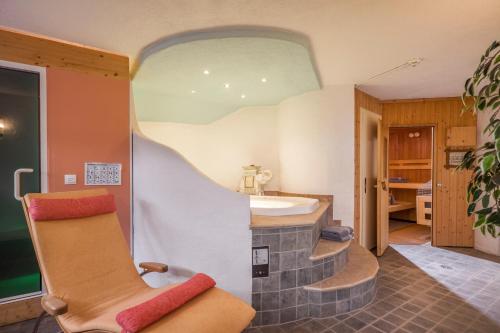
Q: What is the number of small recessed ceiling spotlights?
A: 5